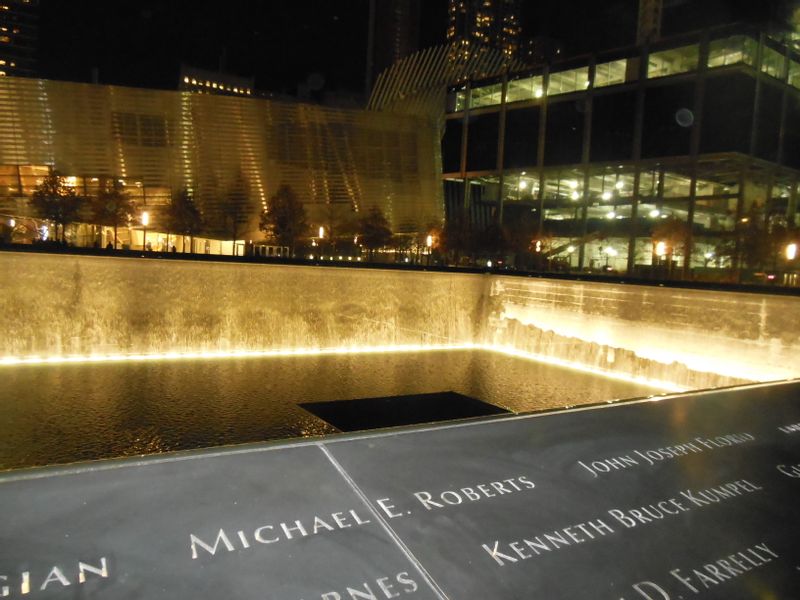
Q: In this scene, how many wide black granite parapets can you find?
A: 1